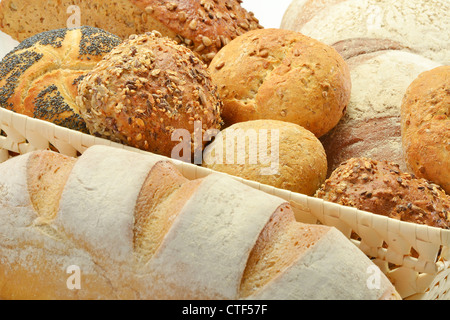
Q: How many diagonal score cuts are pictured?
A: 3